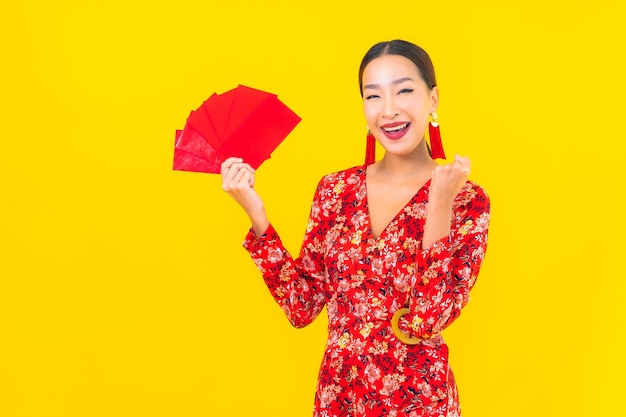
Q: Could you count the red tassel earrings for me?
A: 2